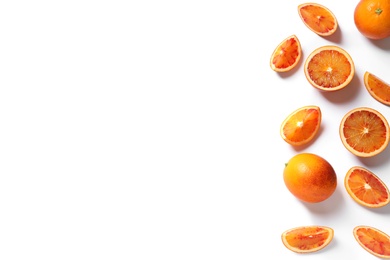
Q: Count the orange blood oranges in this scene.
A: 11